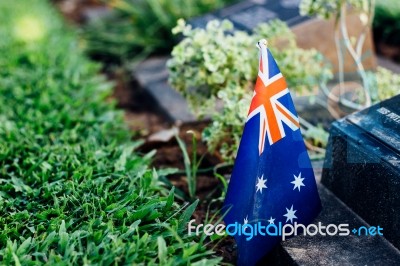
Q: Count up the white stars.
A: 5